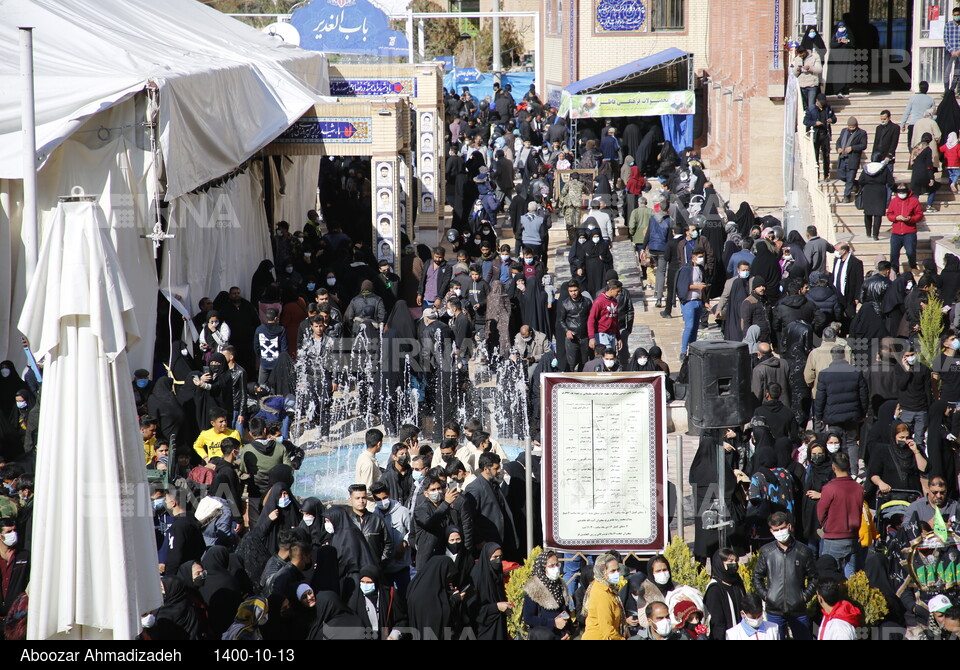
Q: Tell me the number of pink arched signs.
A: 0